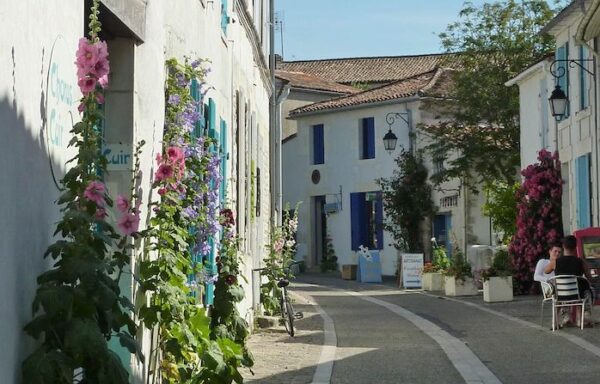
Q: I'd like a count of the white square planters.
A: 3